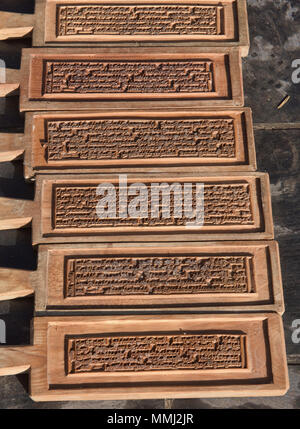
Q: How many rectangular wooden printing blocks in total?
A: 6